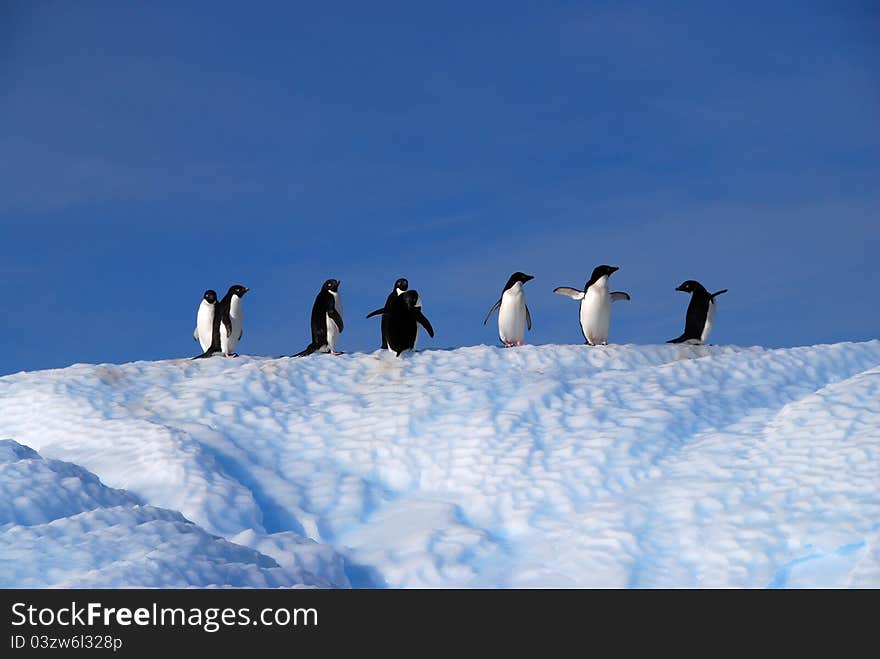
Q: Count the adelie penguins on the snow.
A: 8